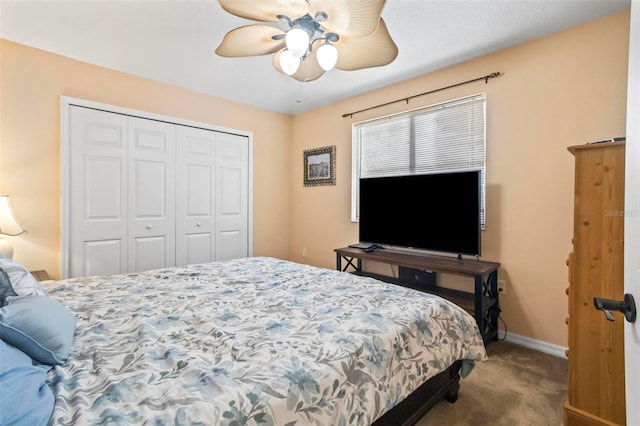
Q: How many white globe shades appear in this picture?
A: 3